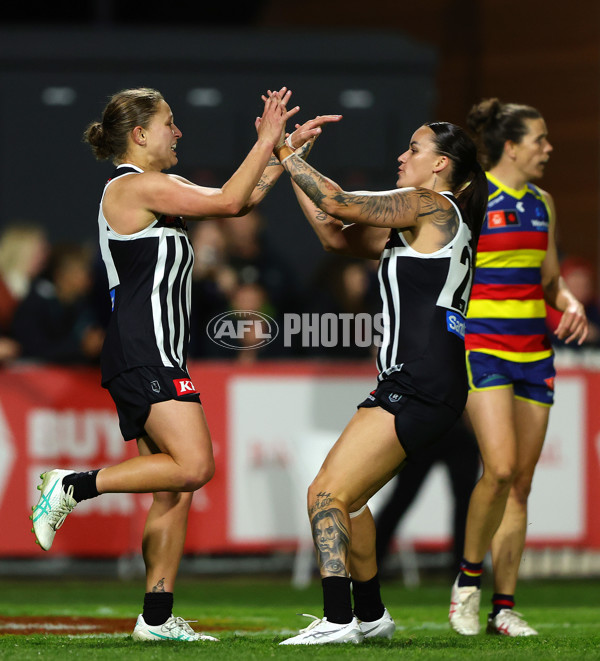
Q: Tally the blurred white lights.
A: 3